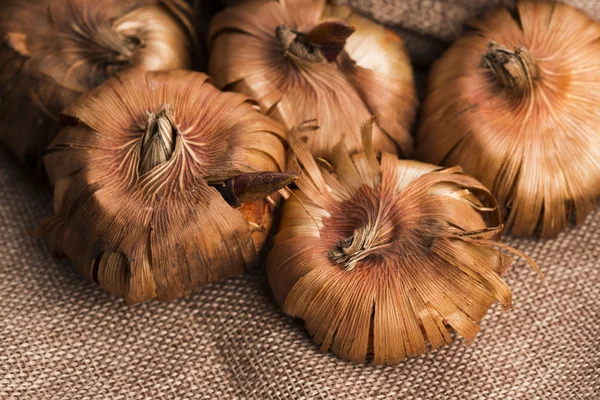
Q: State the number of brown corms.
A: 5